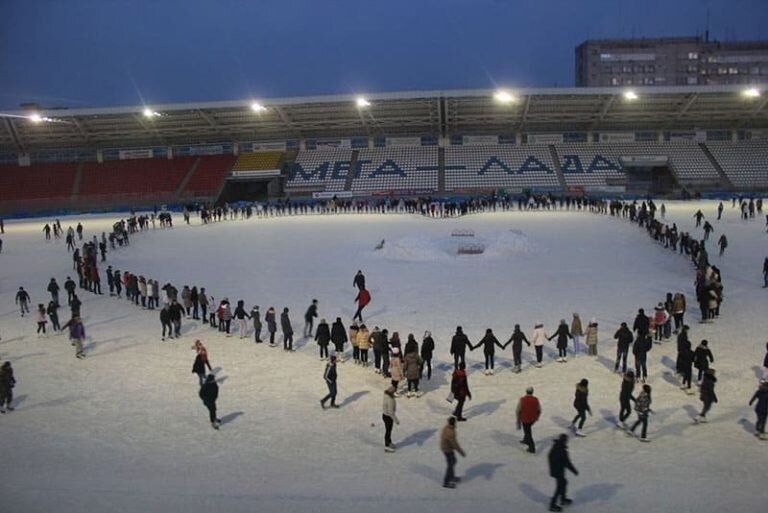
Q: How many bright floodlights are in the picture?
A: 7